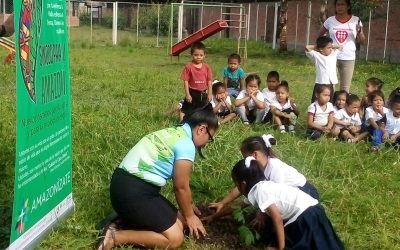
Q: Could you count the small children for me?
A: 15